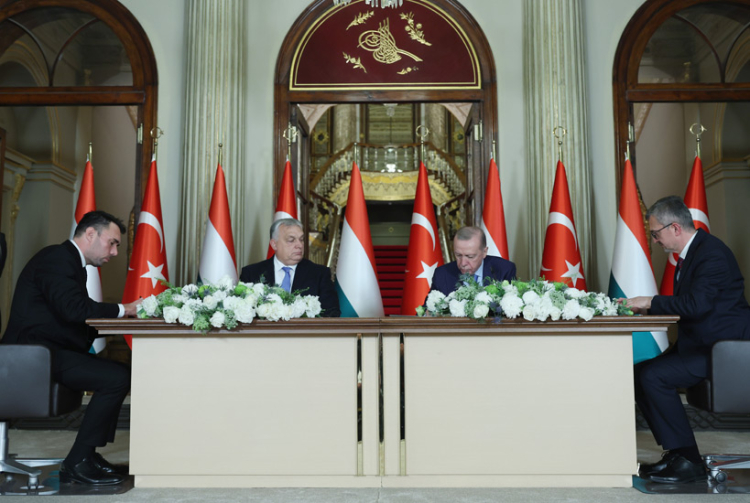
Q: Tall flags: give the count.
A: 10